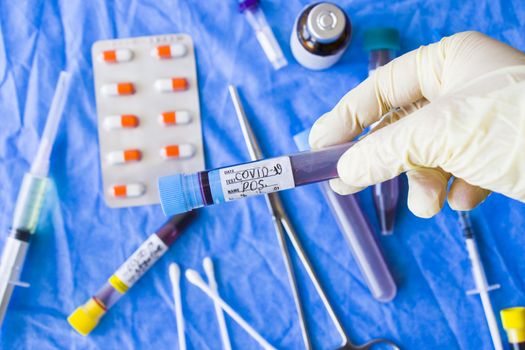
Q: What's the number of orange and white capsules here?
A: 9